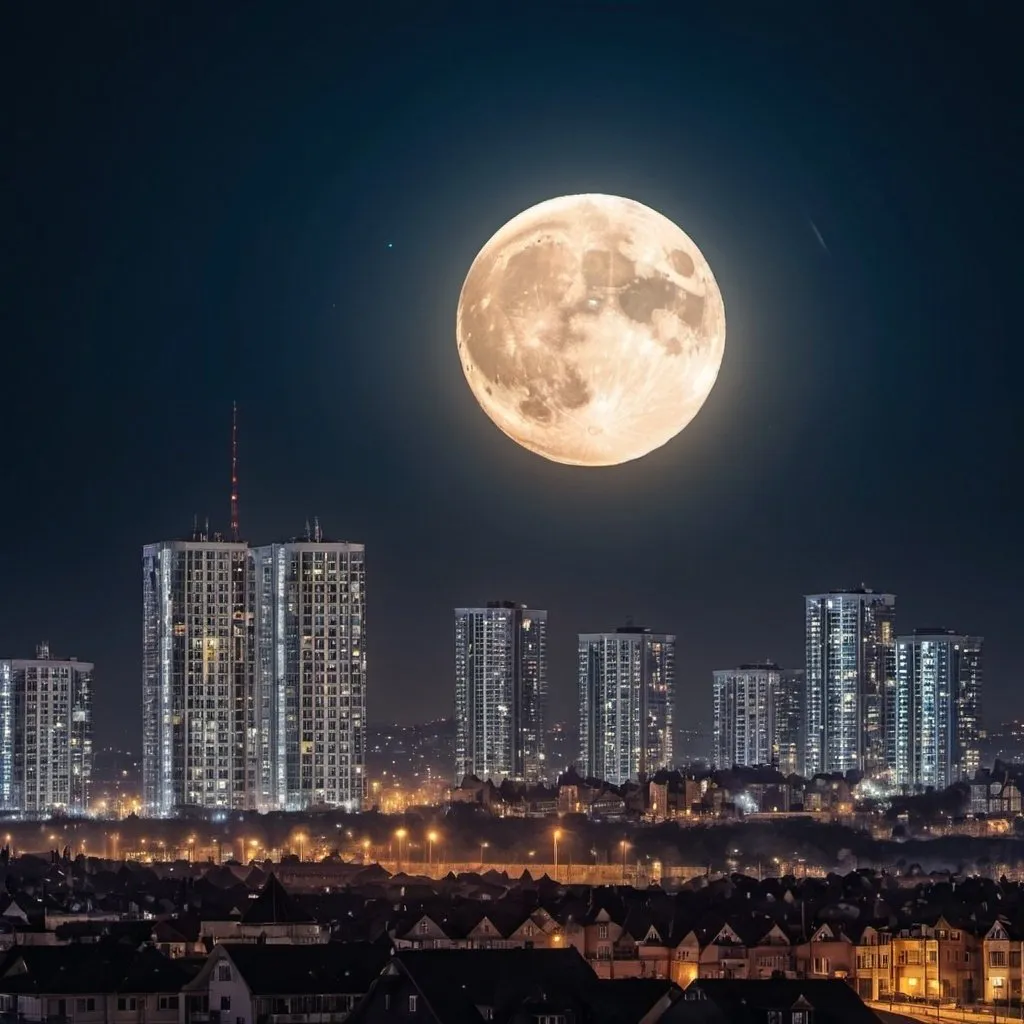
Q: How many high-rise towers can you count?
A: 8